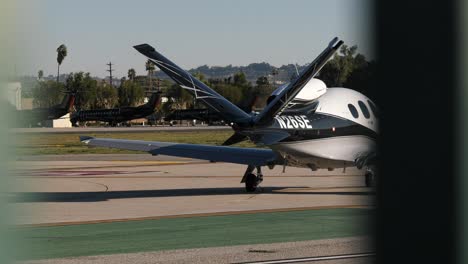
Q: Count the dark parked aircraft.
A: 3